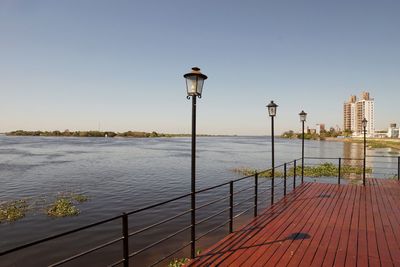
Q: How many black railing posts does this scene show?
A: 7